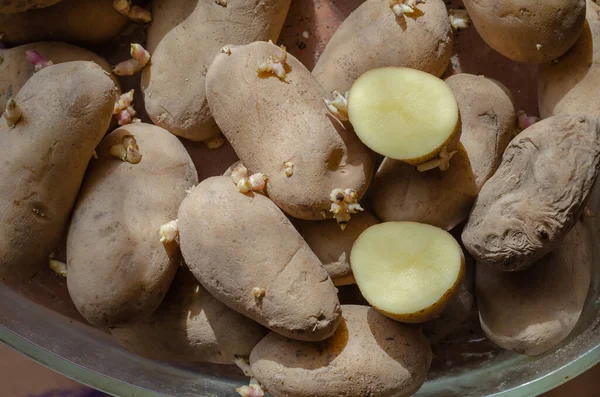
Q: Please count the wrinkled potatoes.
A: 1